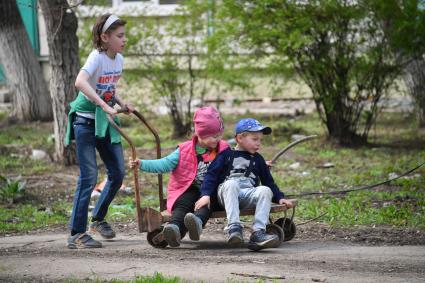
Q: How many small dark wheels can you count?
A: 3